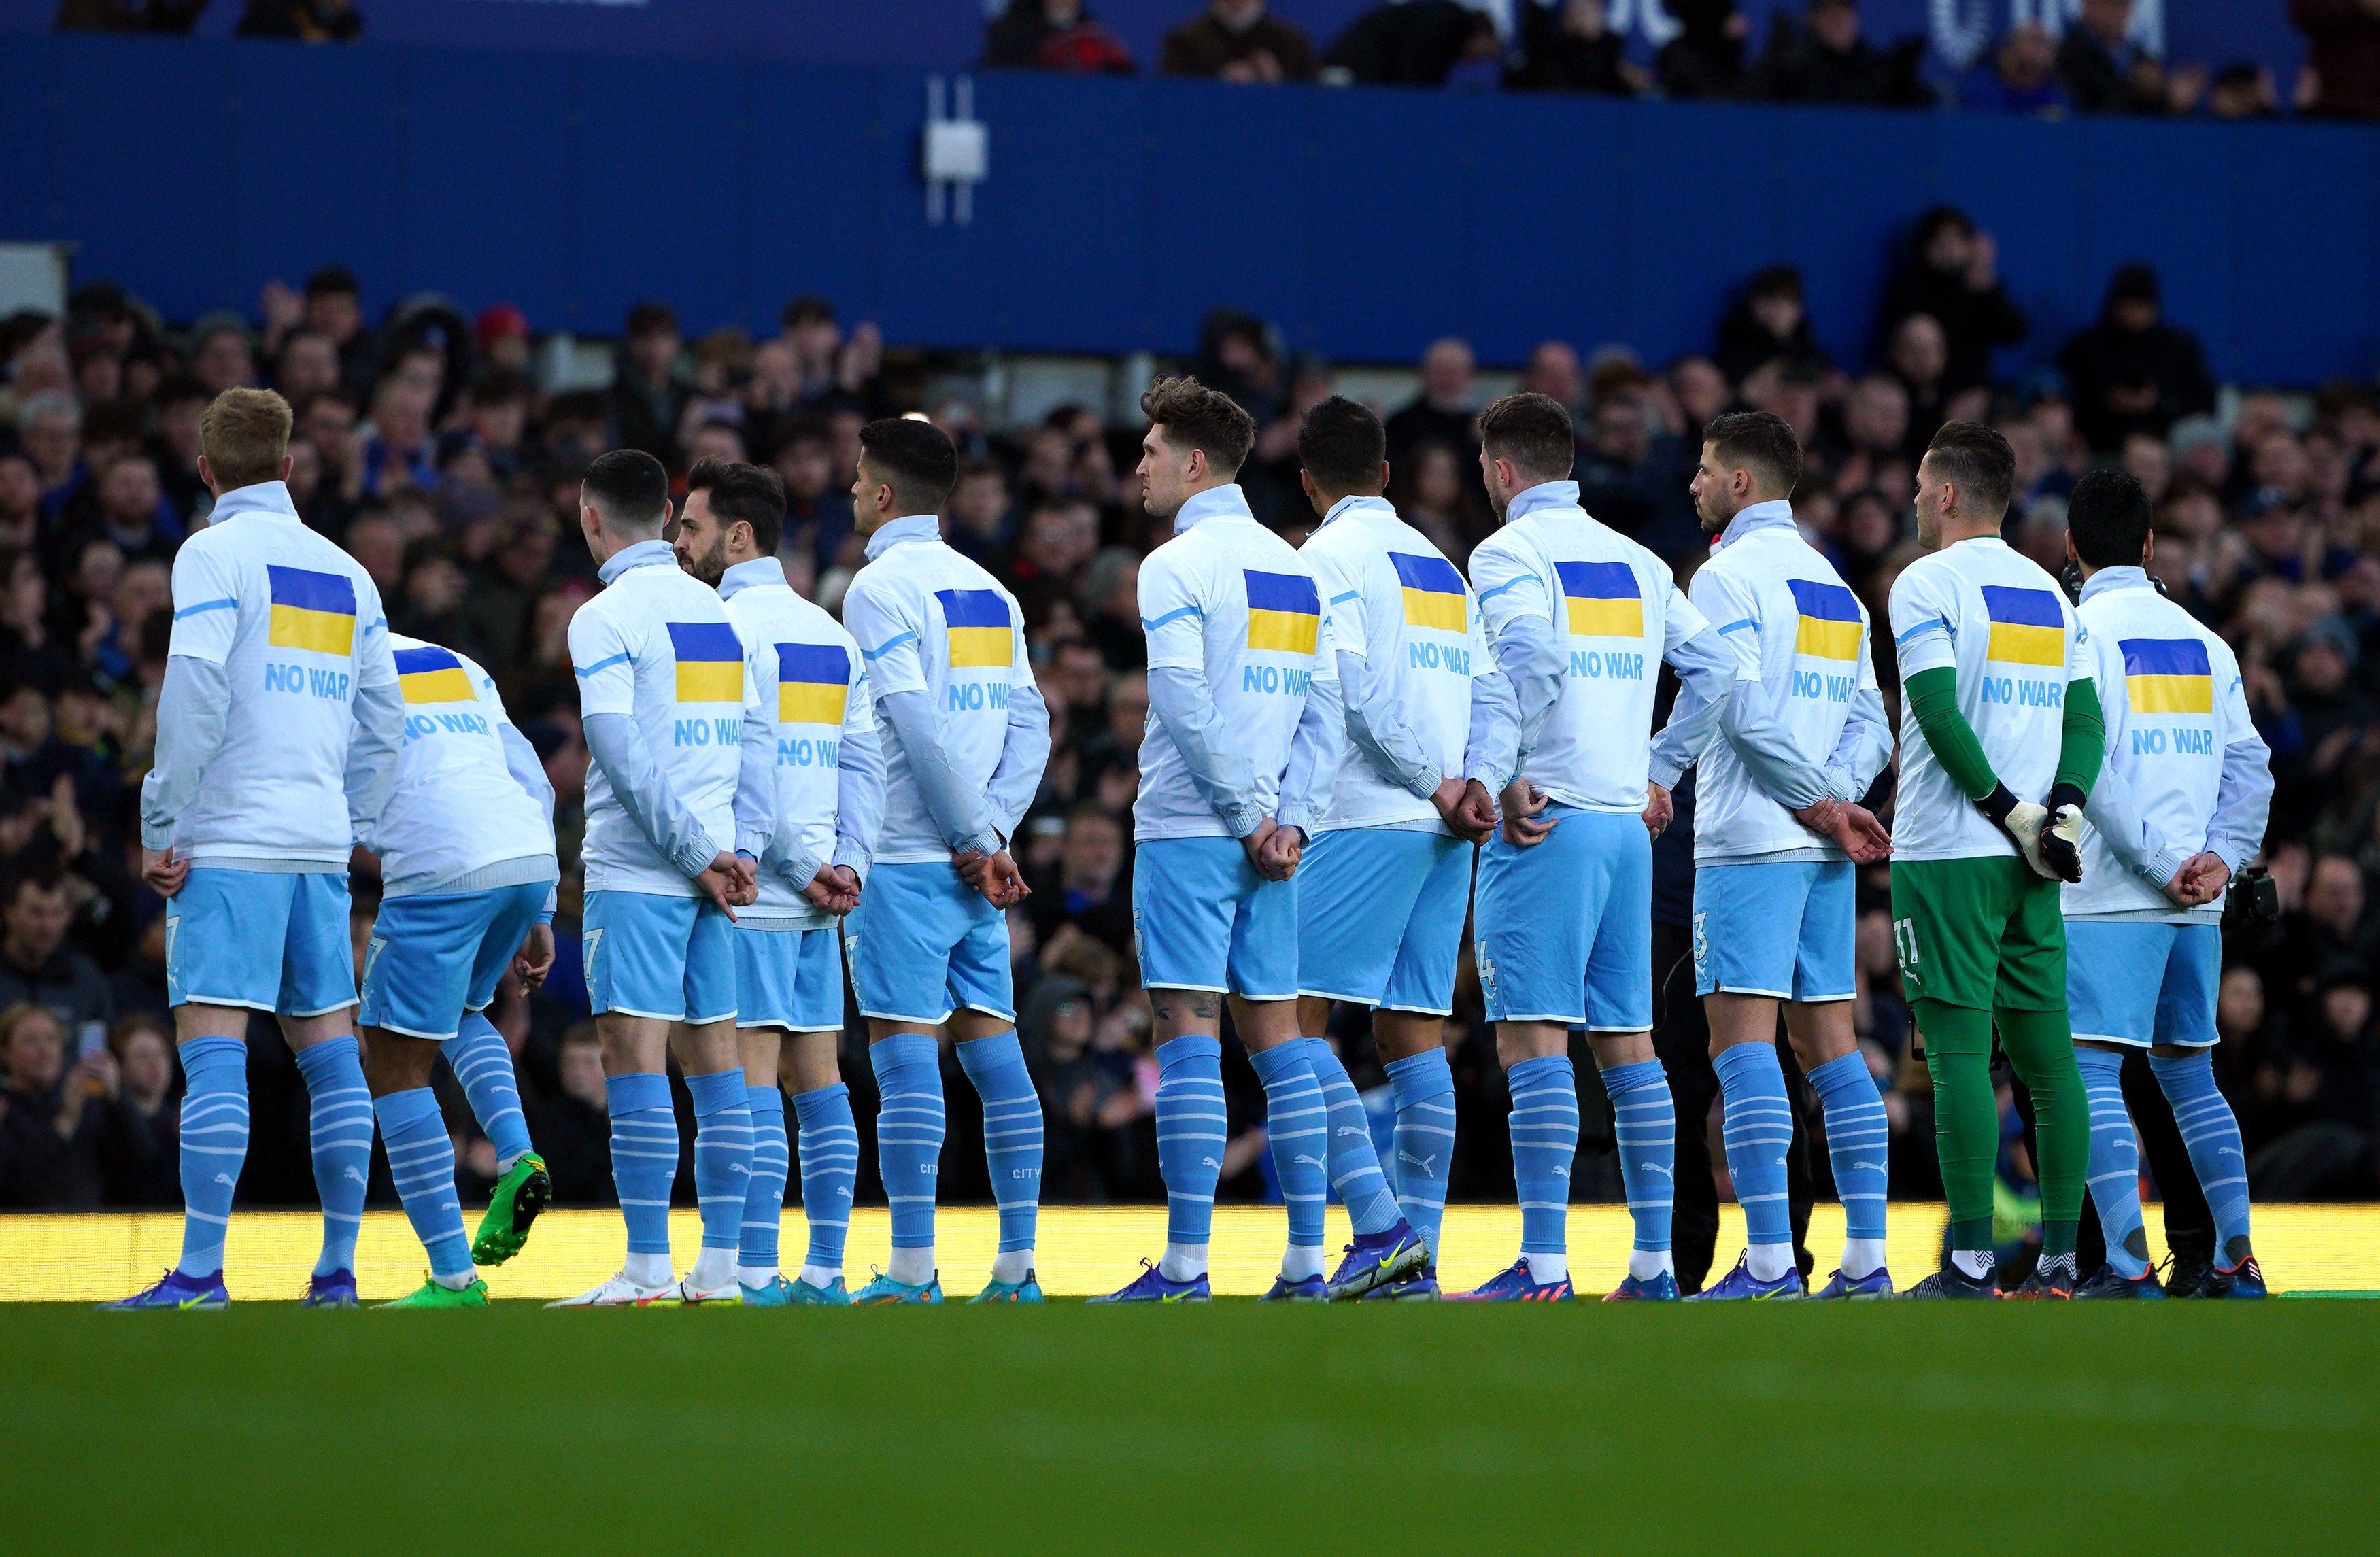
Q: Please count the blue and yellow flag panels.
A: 11